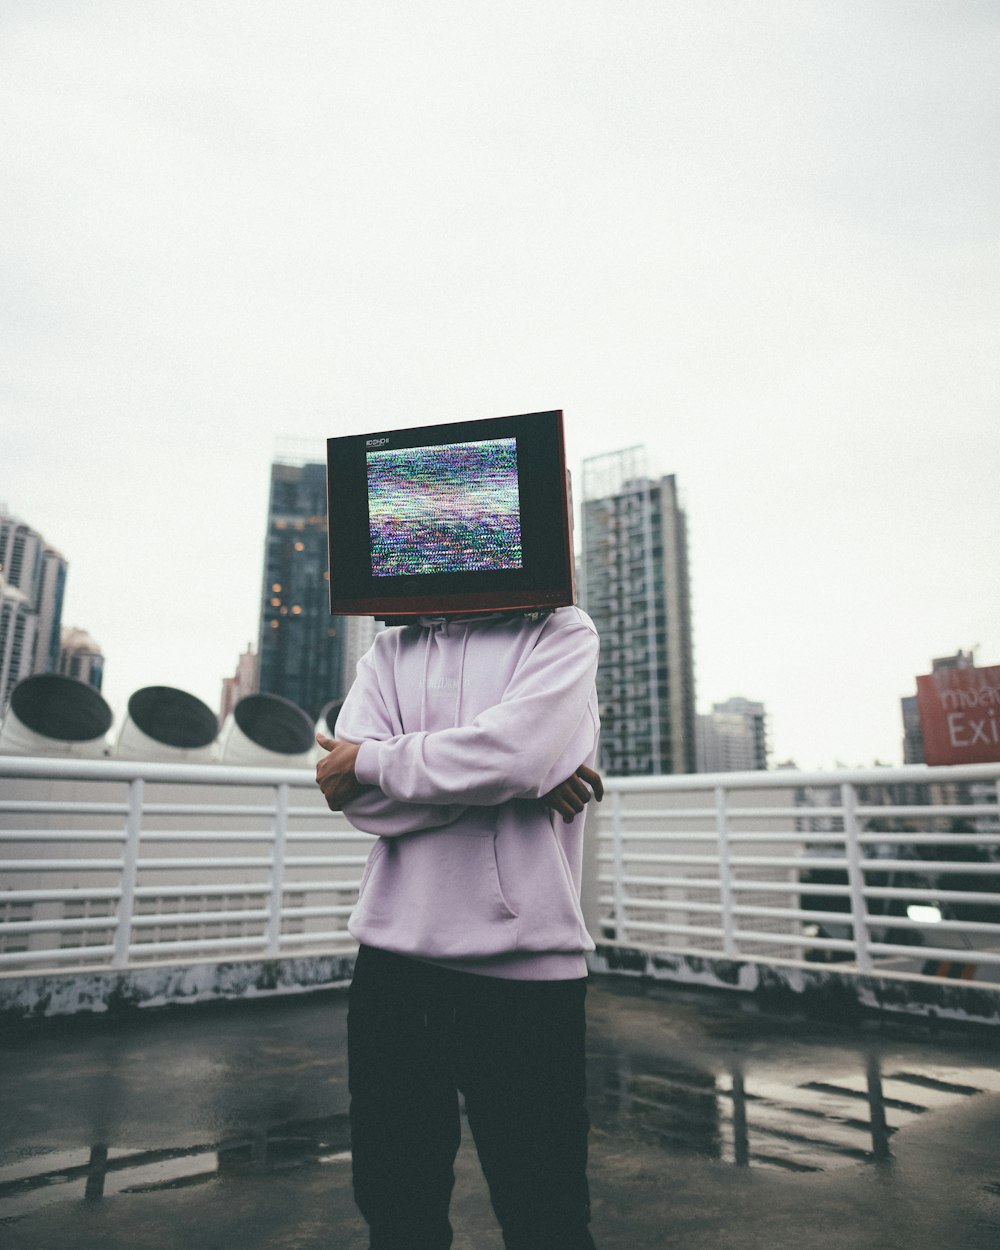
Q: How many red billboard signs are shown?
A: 1